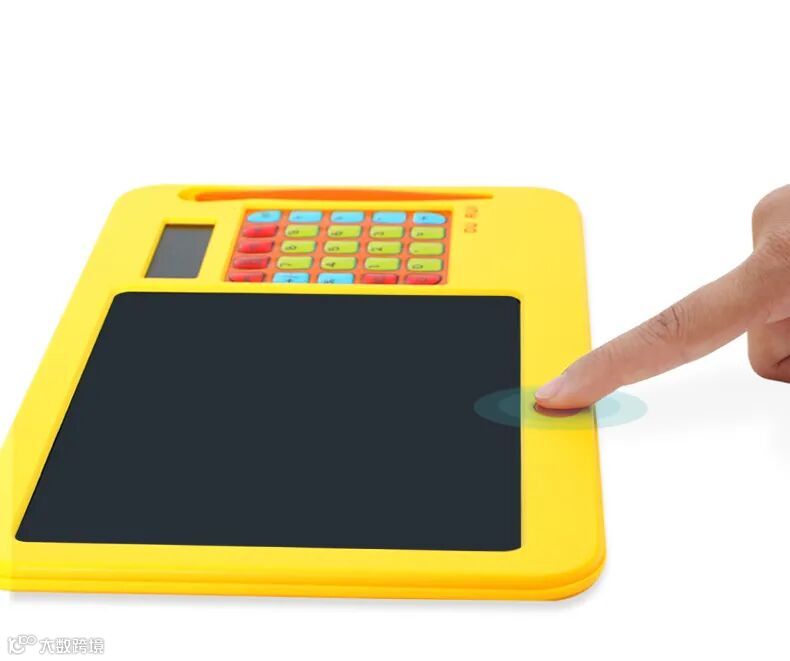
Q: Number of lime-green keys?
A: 12